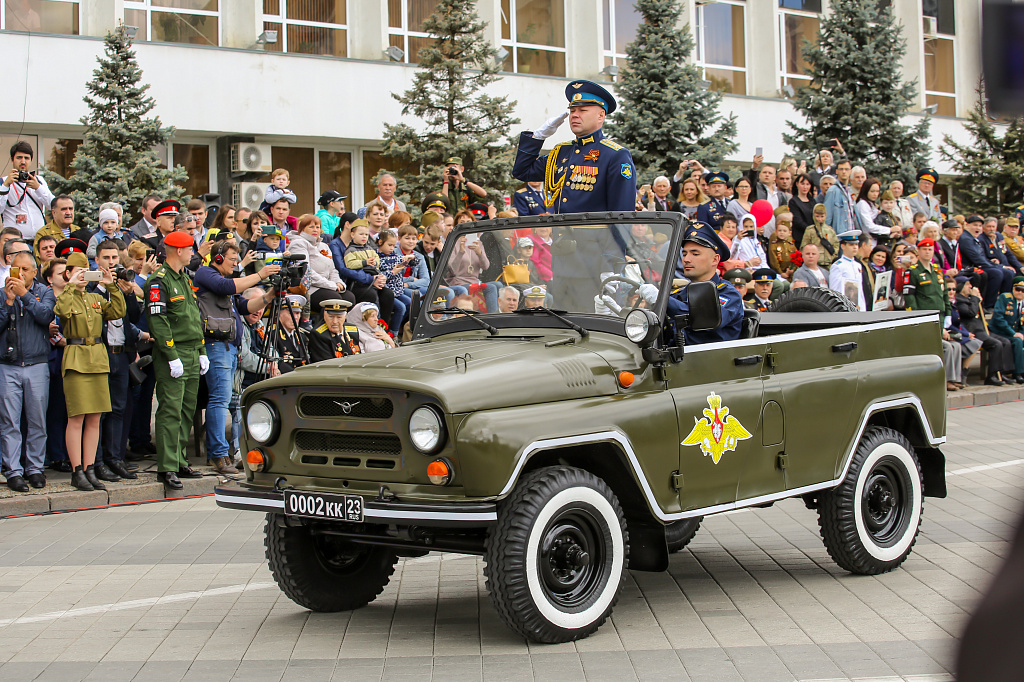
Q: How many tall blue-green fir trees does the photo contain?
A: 5